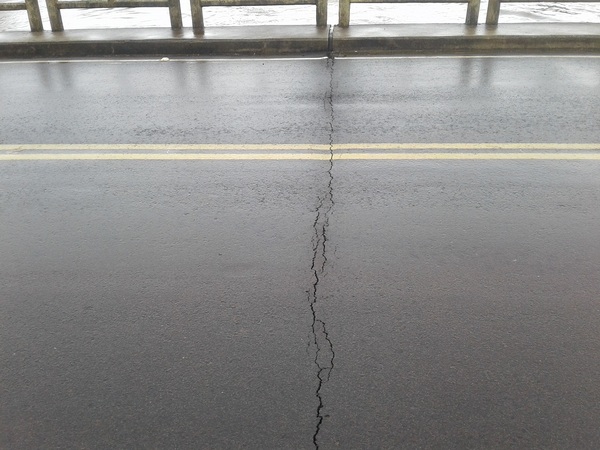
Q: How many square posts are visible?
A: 8